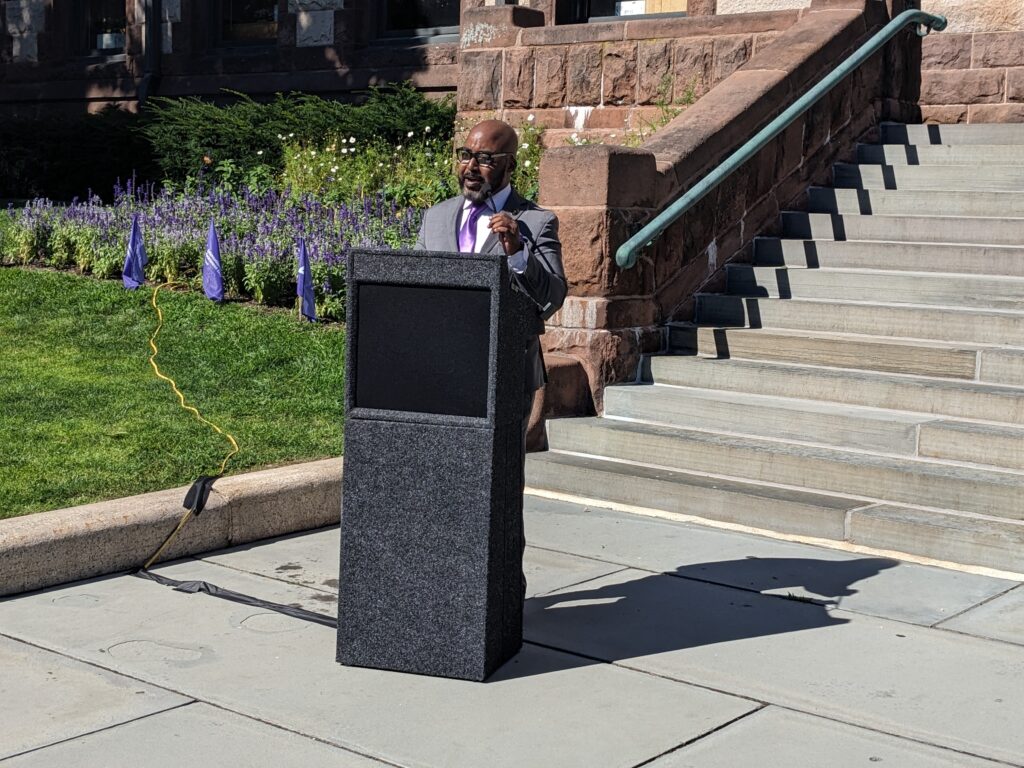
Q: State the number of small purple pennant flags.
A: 3